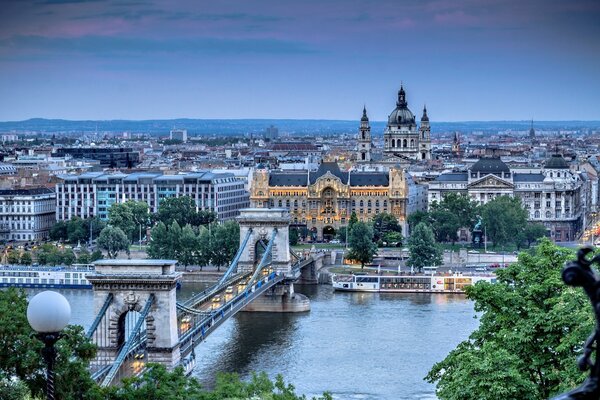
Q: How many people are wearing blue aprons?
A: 0